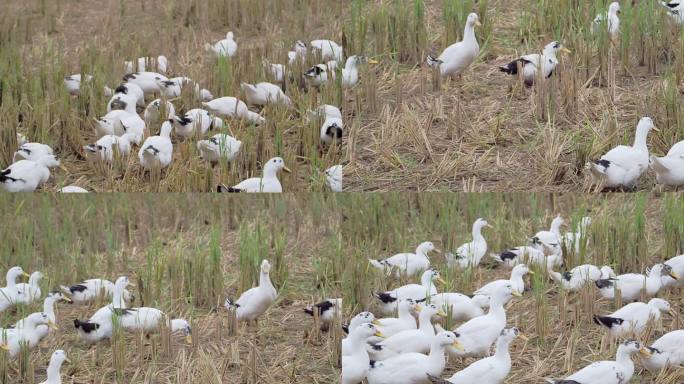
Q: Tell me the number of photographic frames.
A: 4